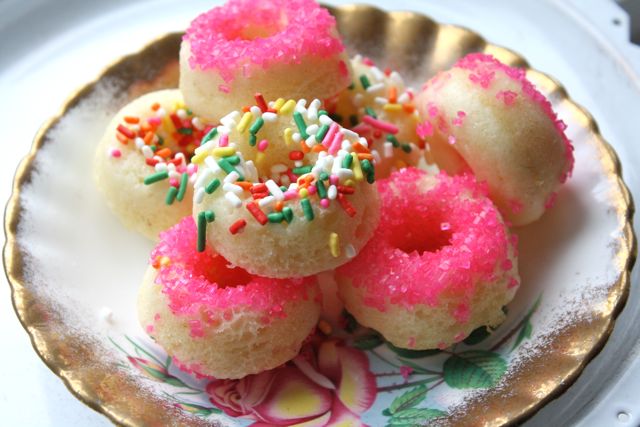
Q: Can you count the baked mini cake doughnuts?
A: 7